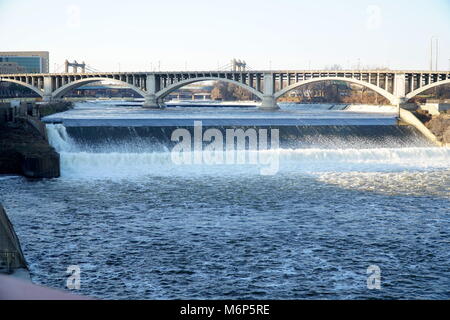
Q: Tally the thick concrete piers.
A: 4